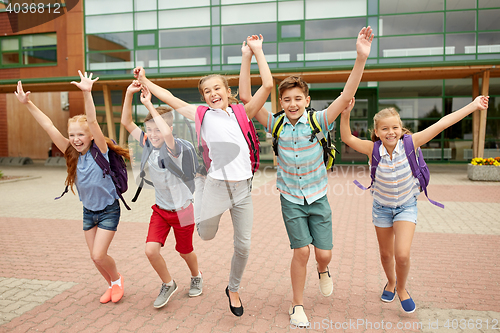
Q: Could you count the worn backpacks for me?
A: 5